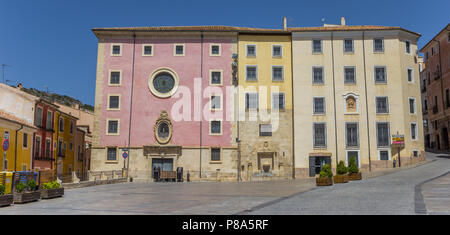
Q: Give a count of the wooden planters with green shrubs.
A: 6